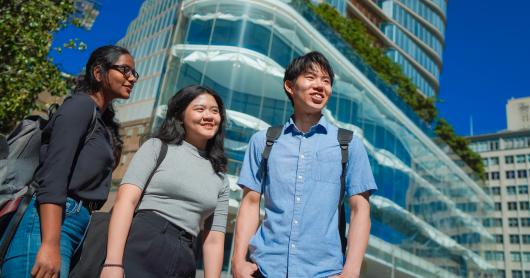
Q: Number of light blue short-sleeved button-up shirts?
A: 1